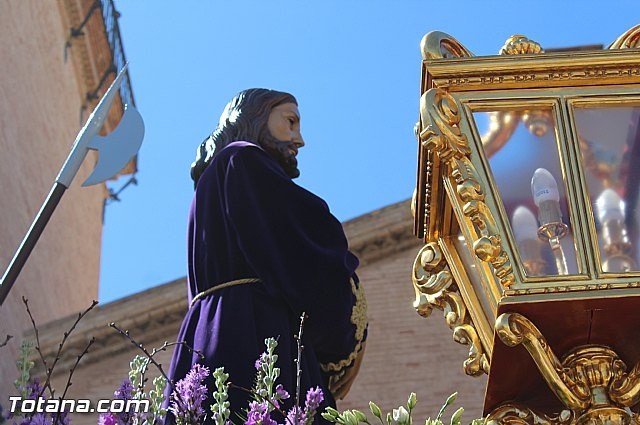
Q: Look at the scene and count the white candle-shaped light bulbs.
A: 3